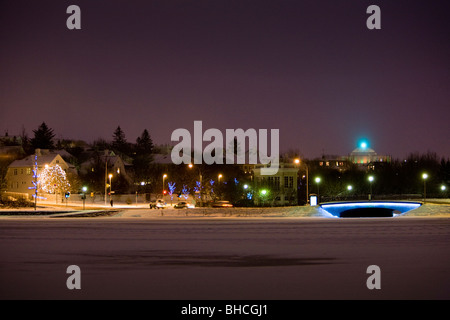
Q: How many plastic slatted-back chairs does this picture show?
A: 0